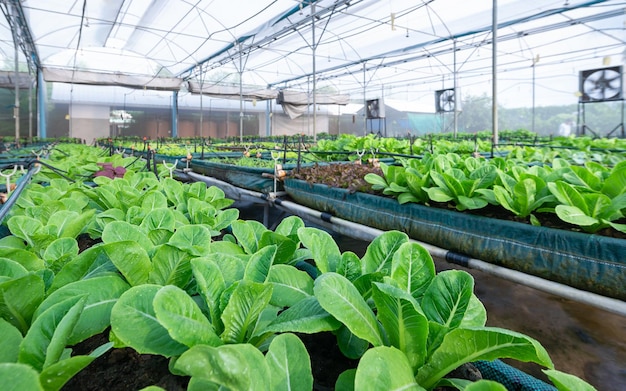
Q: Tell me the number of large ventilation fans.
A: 3